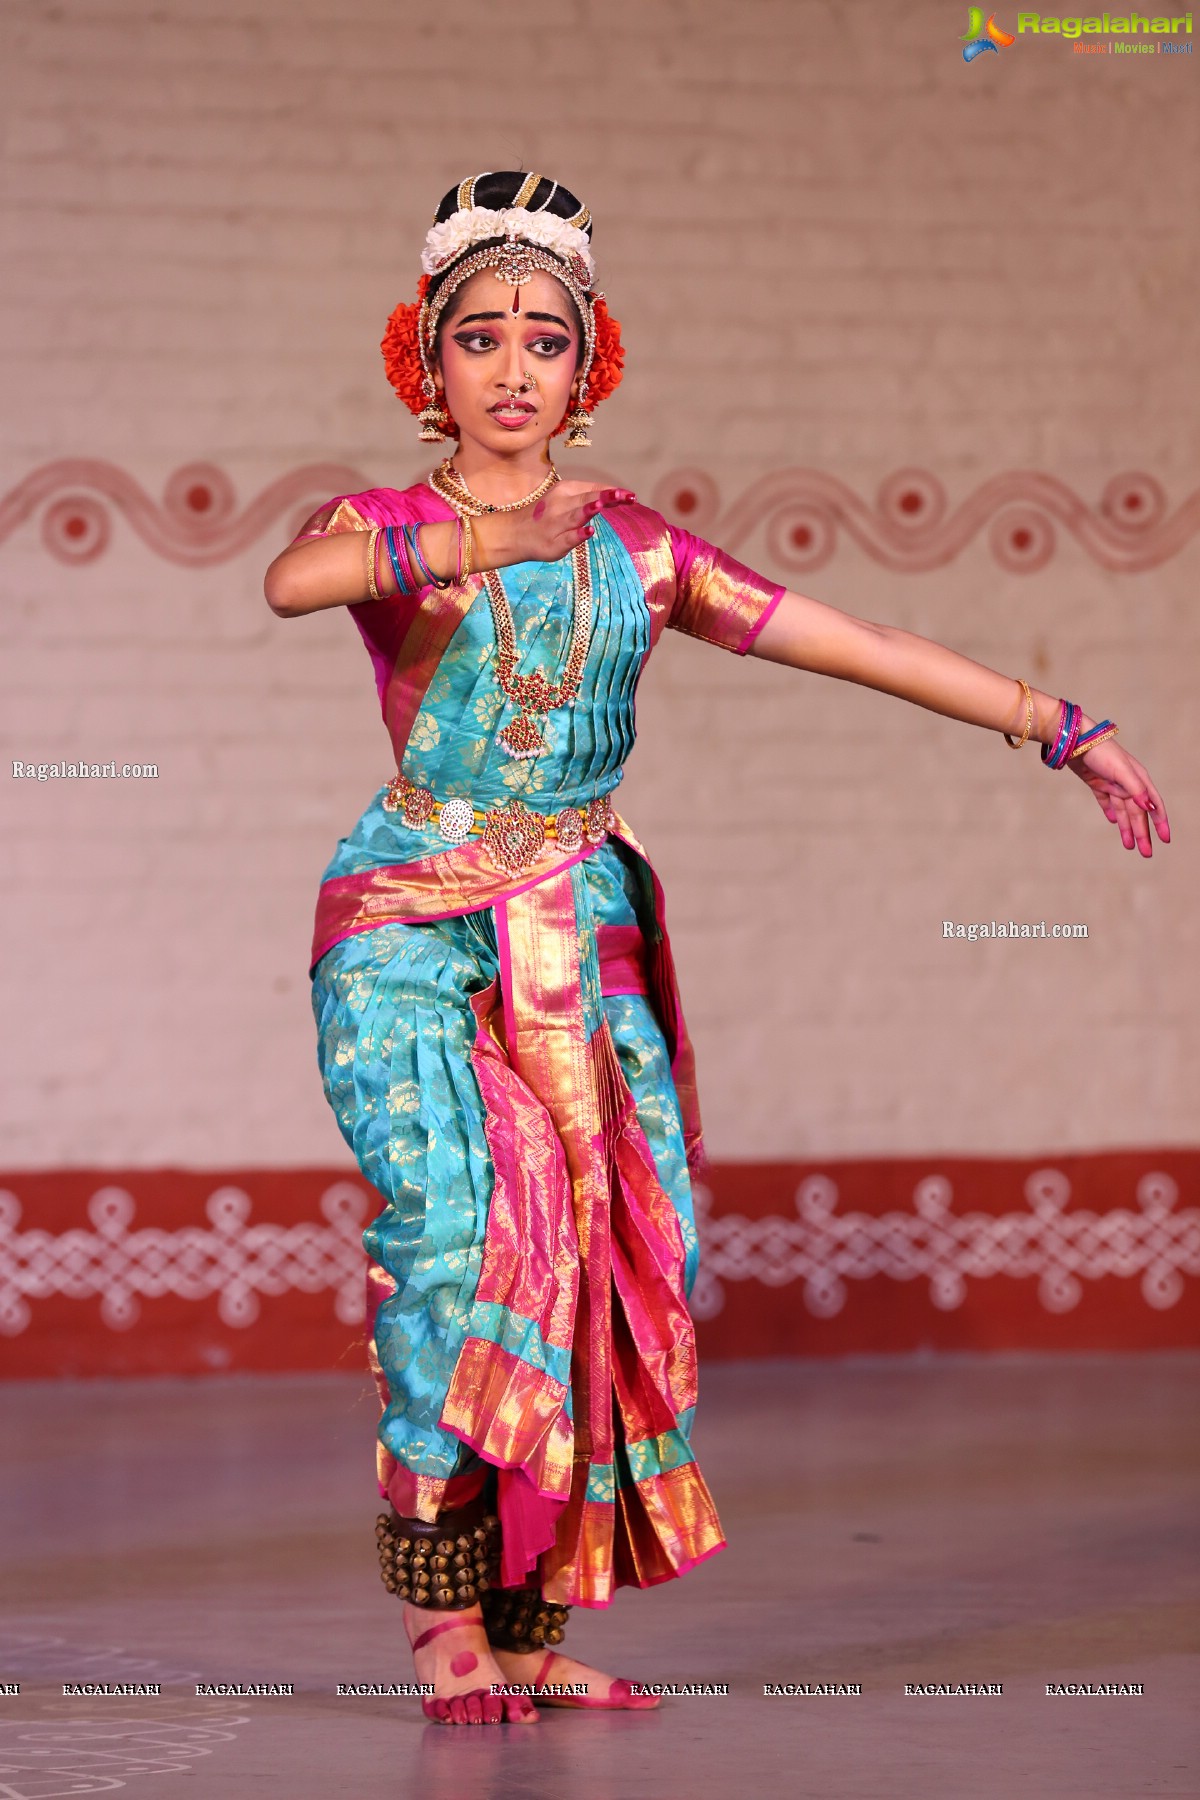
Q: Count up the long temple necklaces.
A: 1